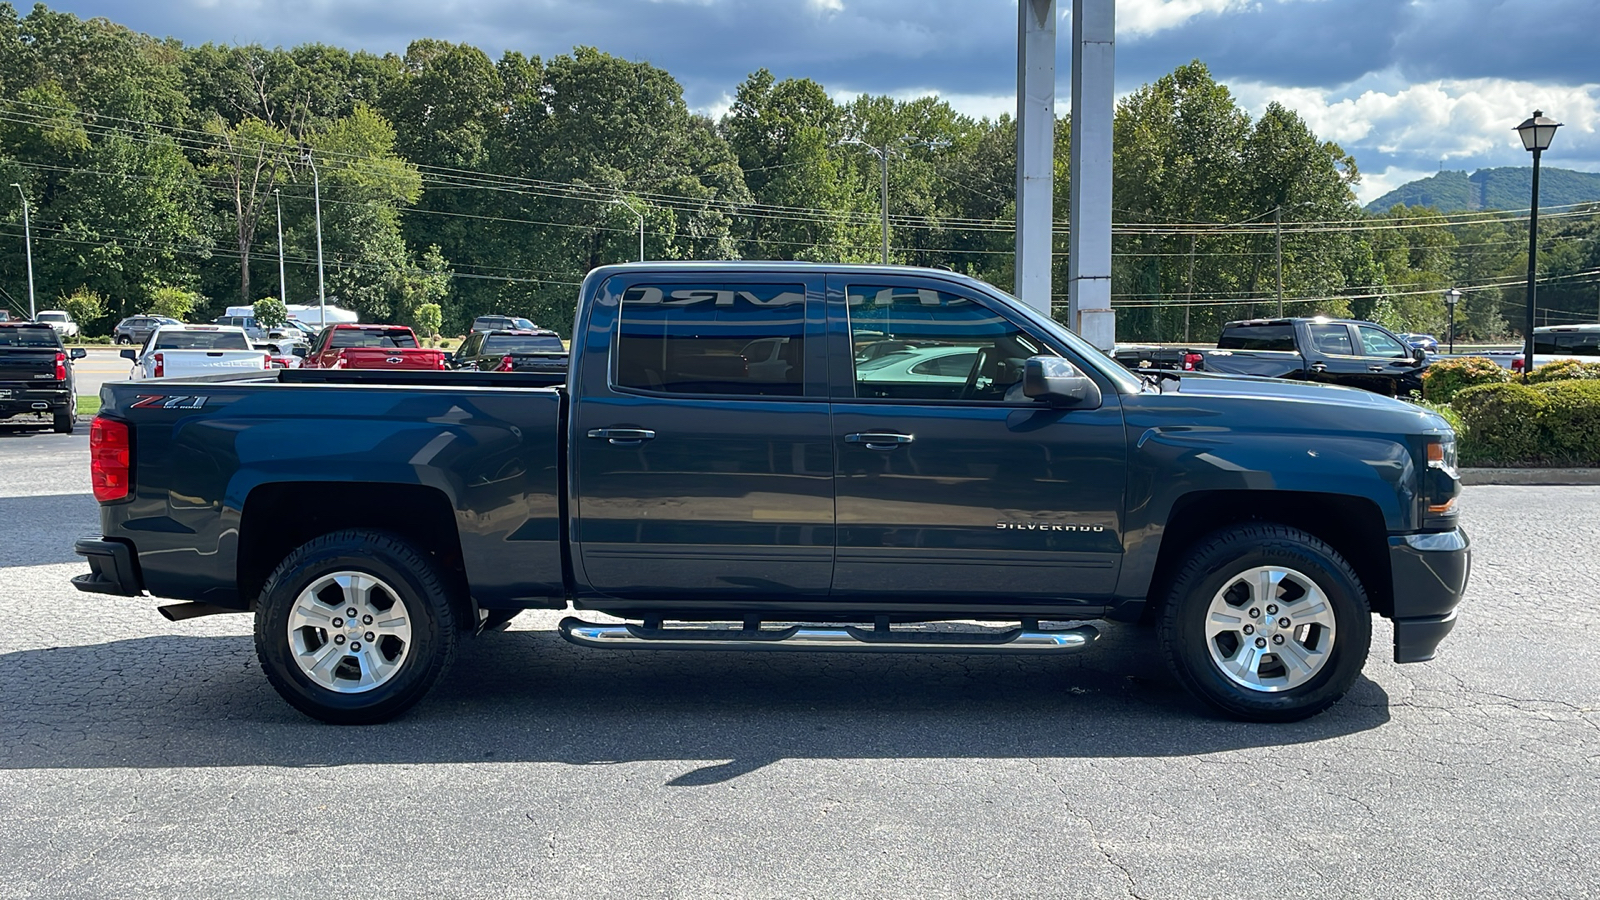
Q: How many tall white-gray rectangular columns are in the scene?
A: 2